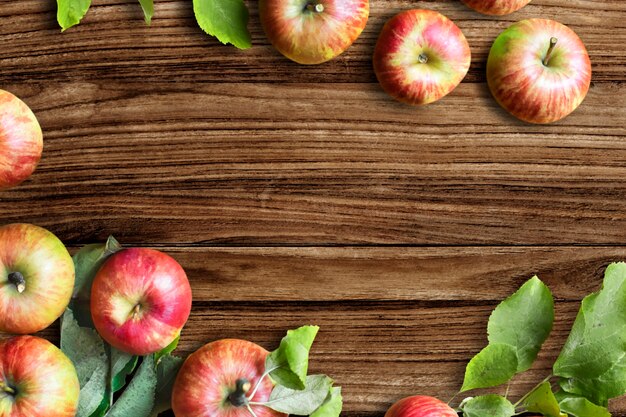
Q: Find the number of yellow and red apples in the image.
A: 10